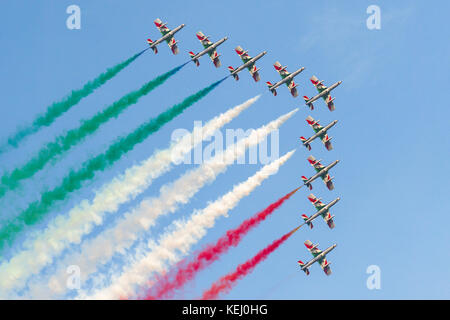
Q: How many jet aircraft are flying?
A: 9